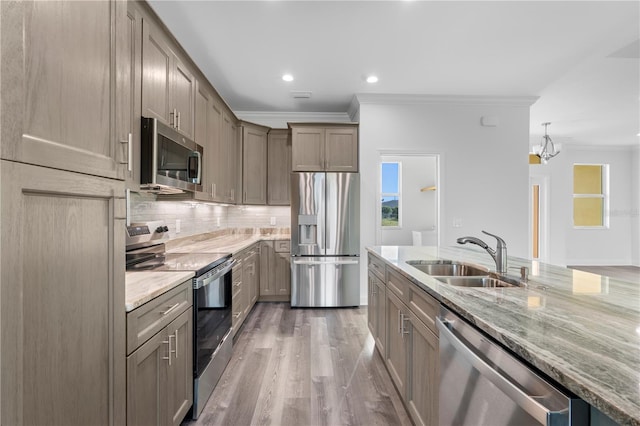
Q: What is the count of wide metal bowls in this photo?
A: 2